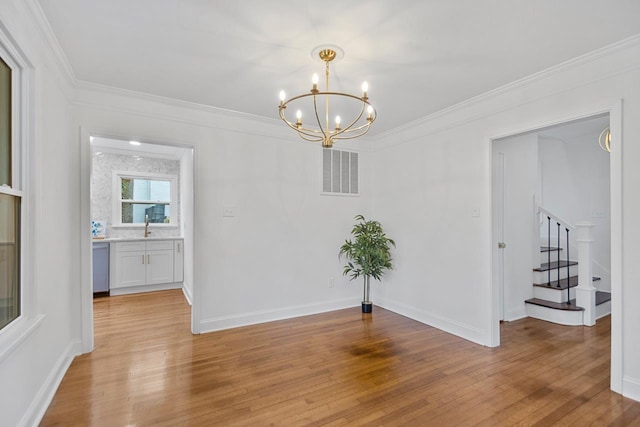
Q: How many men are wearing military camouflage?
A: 0